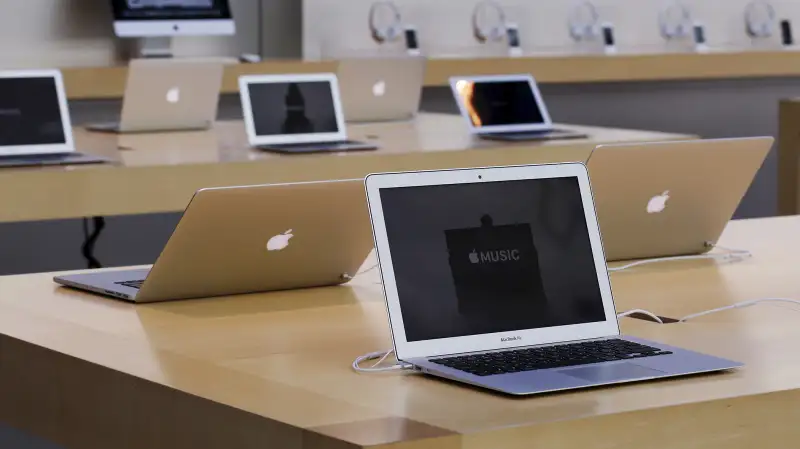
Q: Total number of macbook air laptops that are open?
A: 8